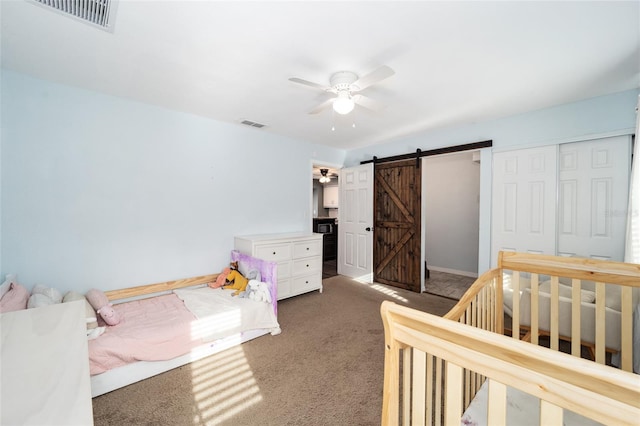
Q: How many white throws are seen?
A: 1